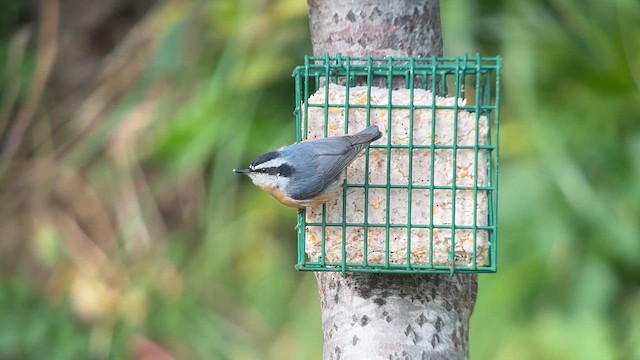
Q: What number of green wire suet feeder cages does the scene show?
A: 1